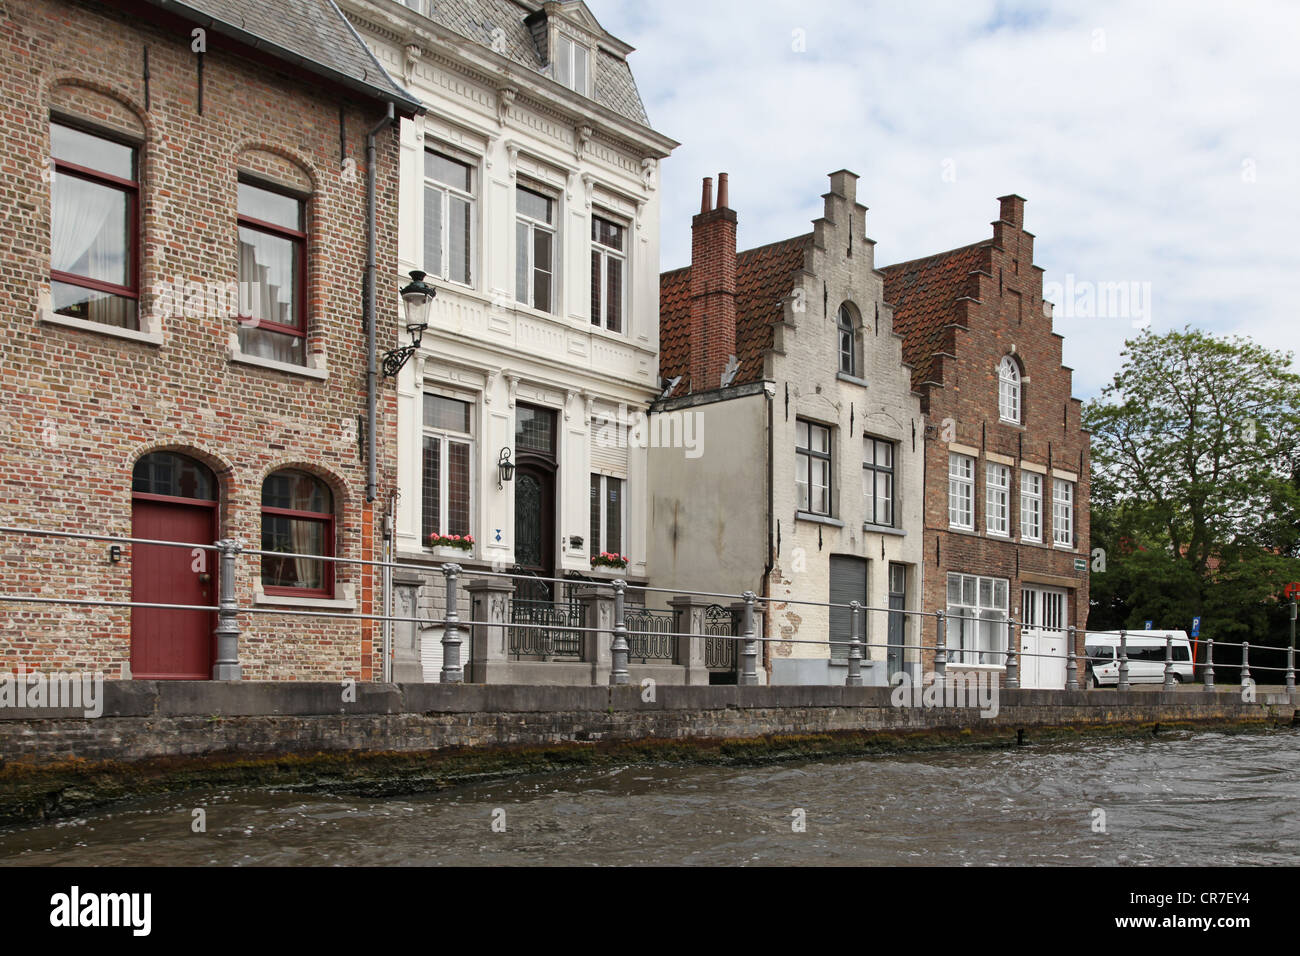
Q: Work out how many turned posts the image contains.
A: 13